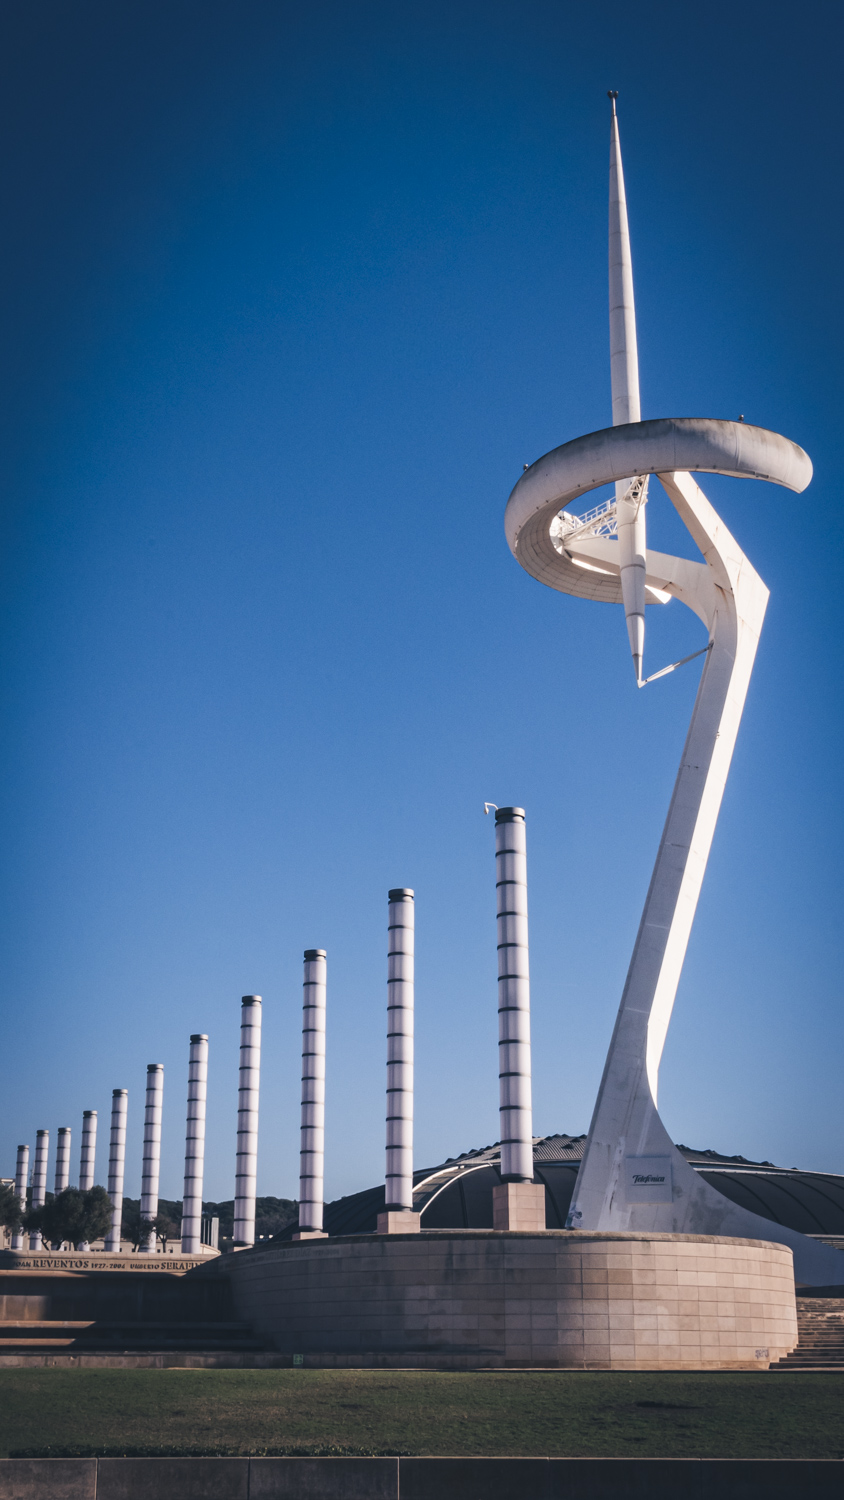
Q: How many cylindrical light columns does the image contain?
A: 11